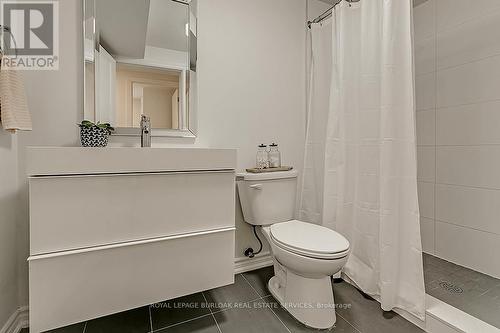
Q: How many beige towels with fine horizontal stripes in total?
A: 1